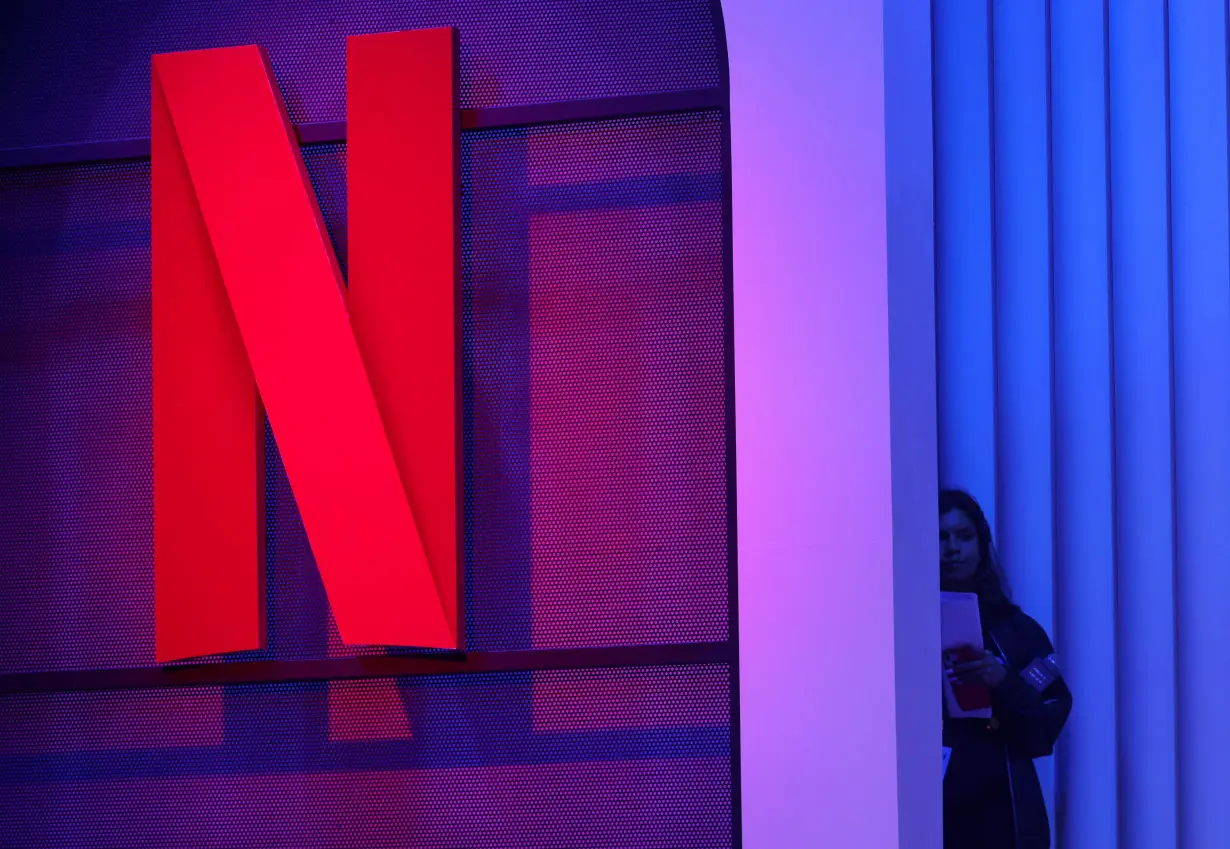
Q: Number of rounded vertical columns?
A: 5